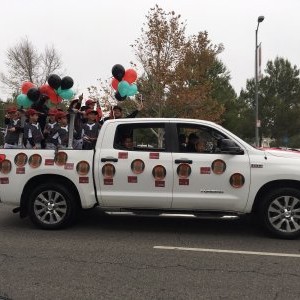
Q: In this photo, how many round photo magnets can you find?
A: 11